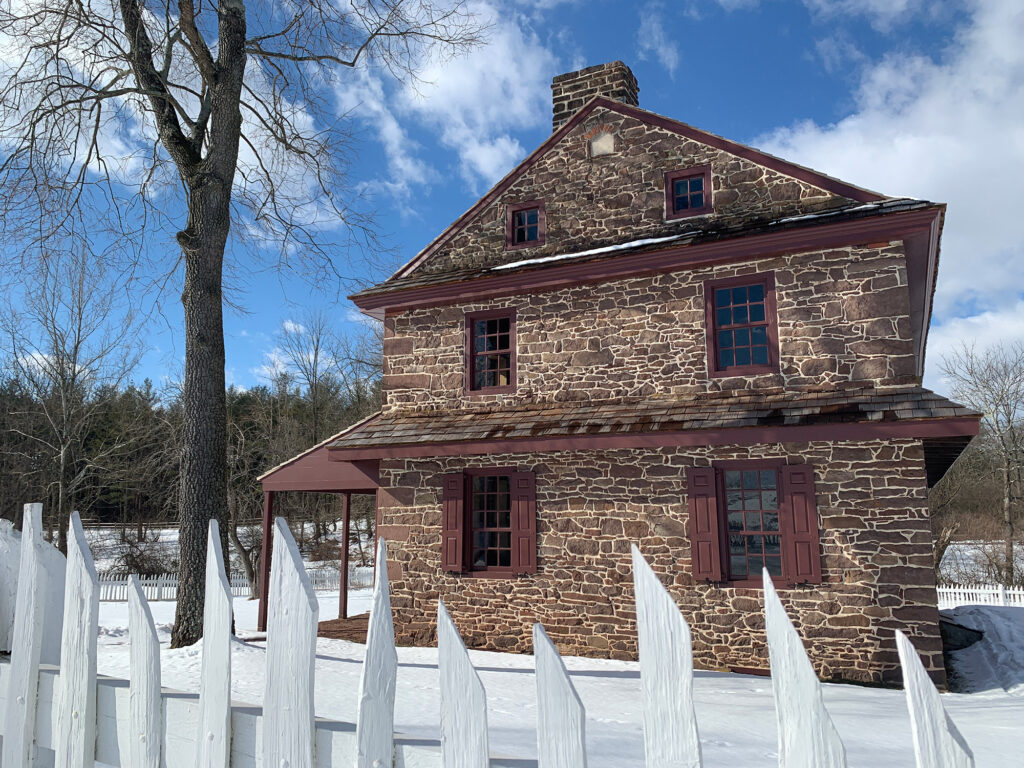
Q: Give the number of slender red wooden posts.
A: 2